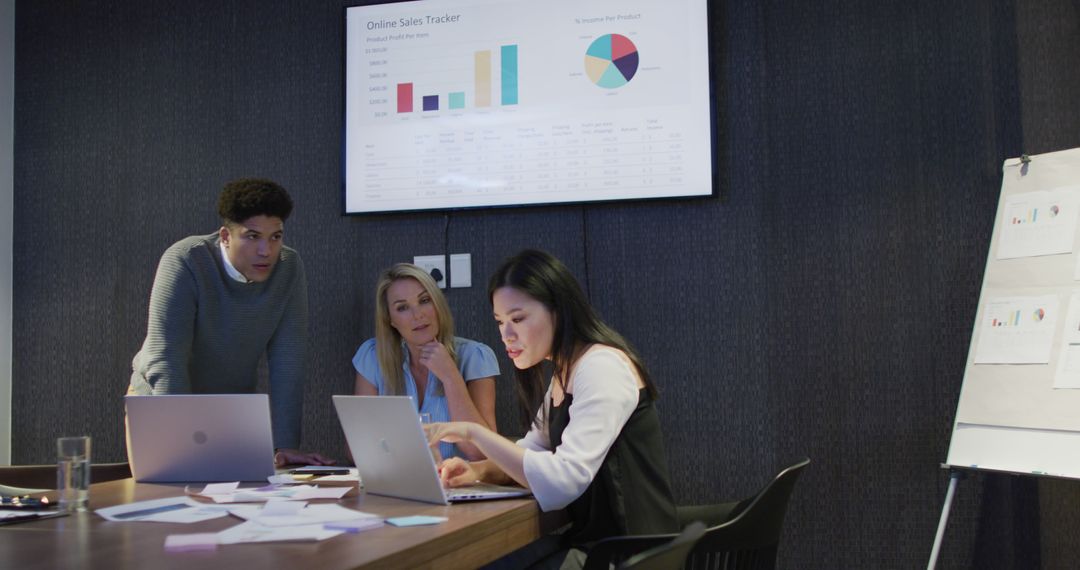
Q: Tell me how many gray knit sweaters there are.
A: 1